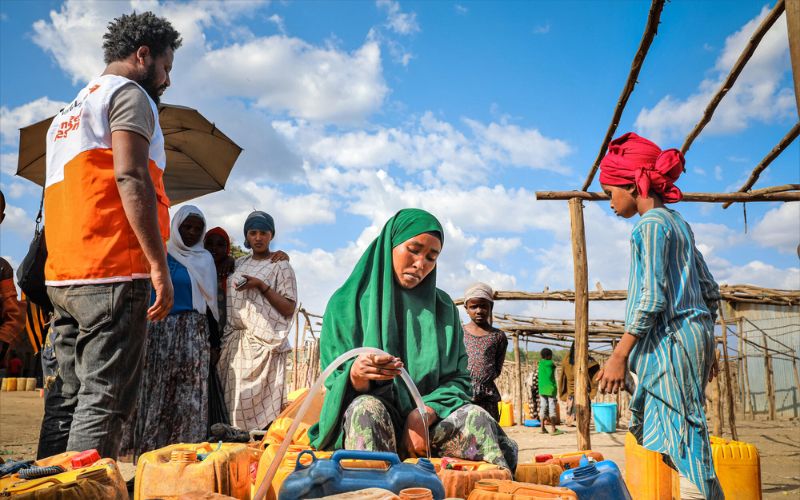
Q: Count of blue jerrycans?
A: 2